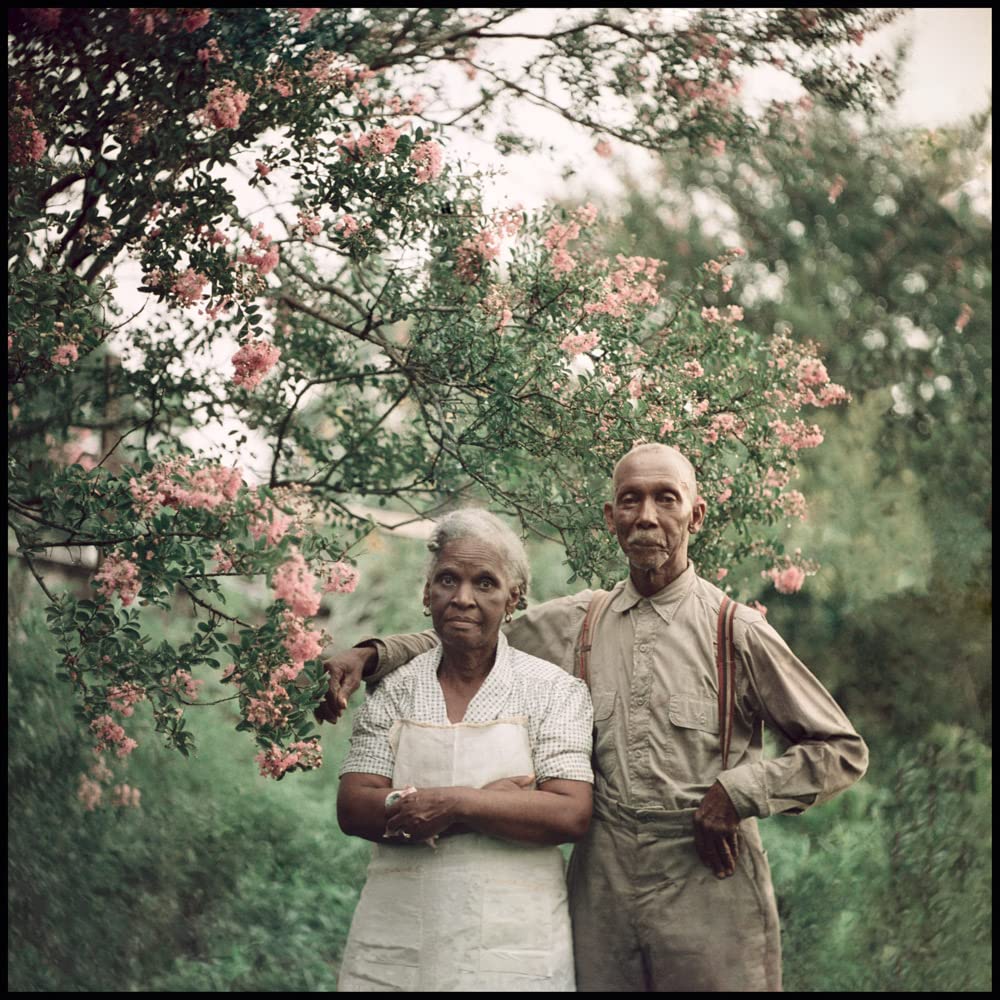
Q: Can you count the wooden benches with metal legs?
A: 0